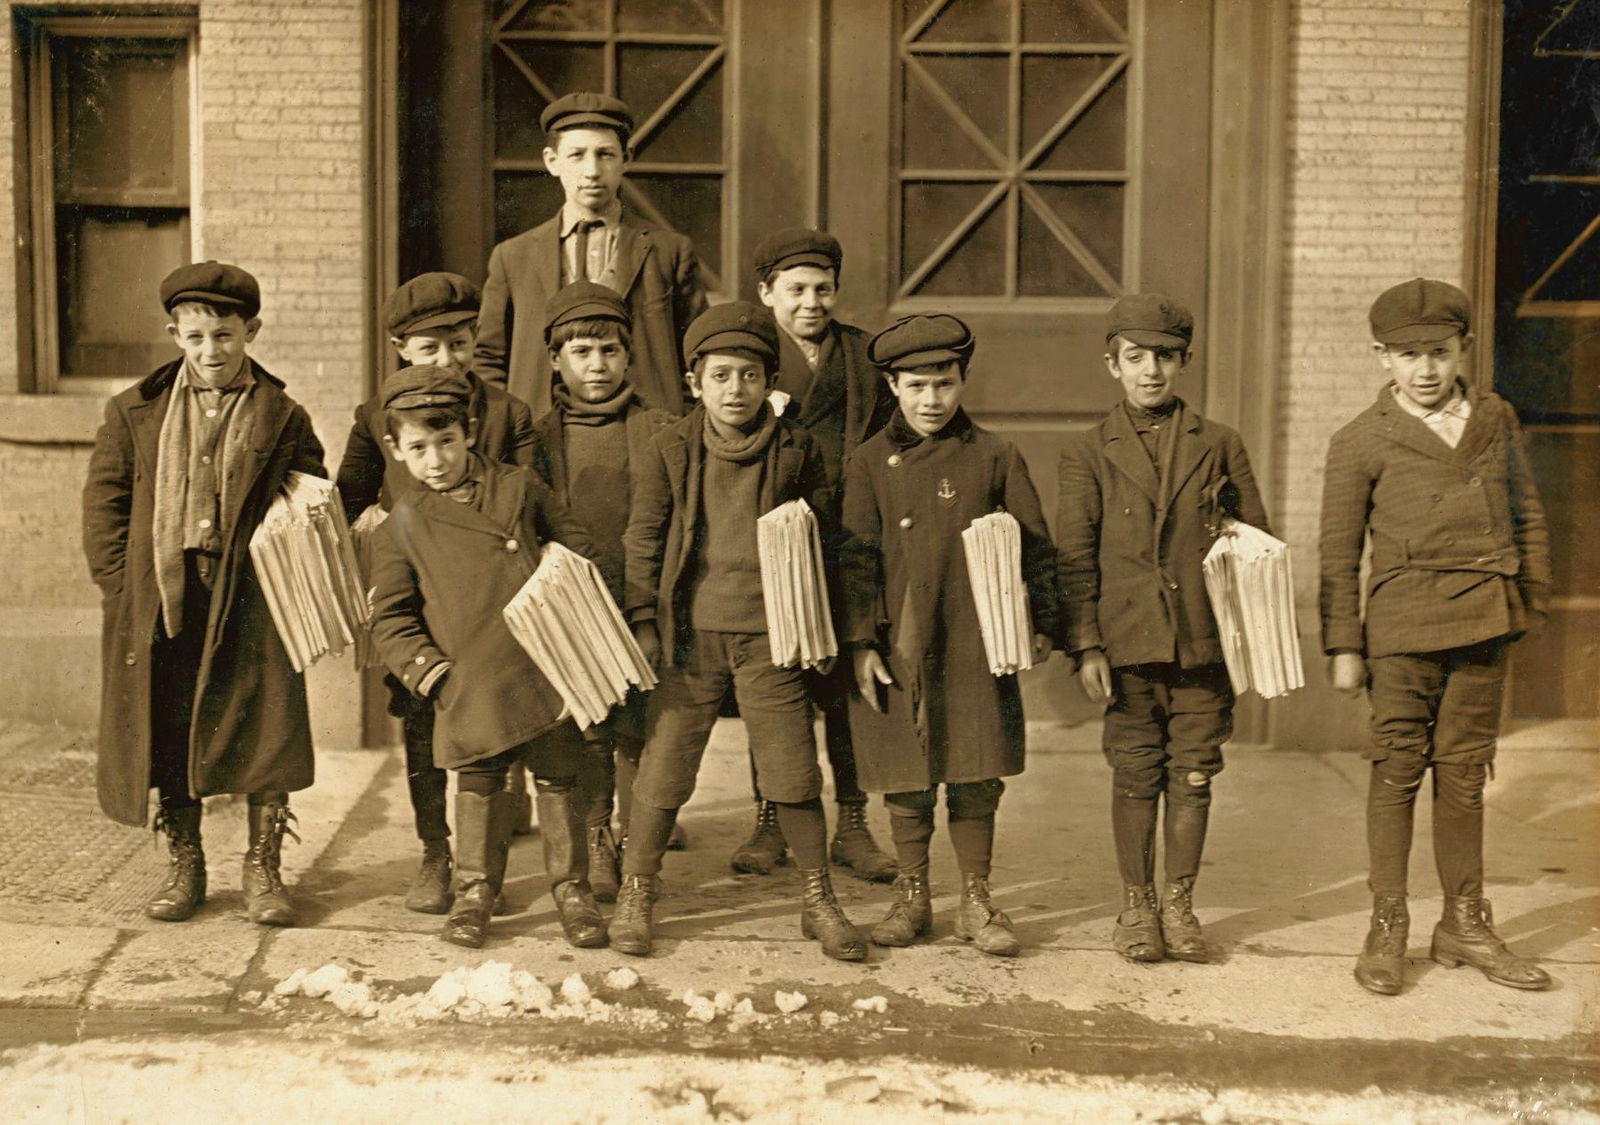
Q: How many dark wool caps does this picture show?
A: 10